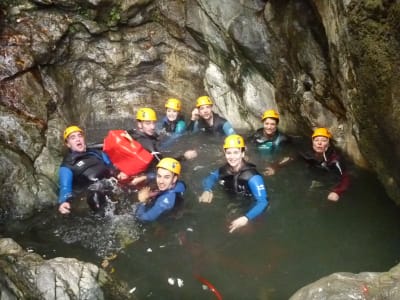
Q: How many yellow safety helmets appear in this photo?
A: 8